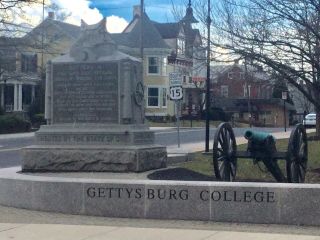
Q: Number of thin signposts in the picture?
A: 2